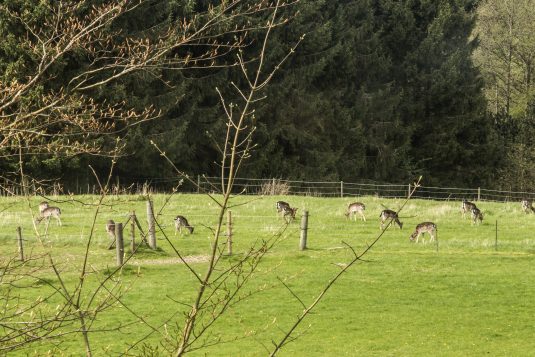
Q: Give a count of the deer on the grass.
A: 12